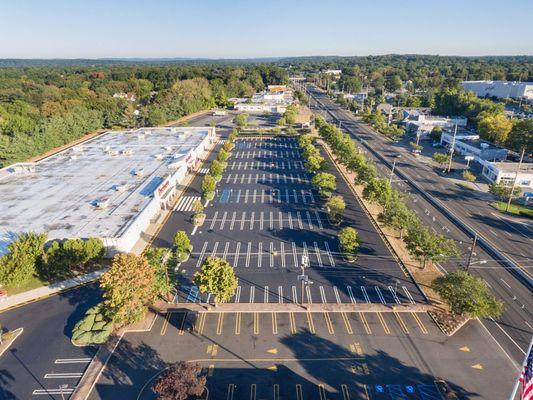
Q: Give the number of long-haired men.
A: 0